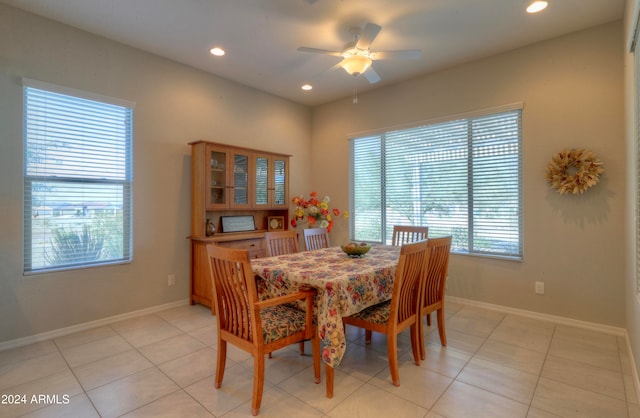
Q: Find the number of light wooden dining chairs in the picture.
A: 6